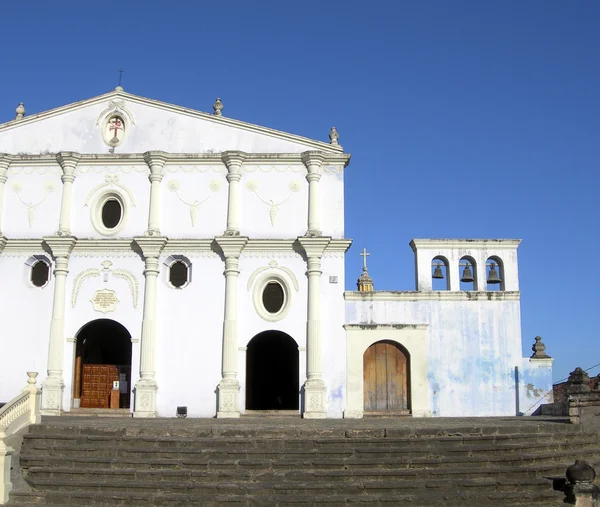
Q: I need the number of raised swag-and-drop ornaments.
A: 3